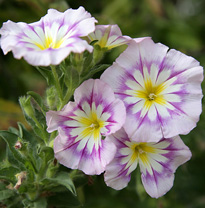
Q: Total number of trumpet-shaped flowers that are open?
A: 5